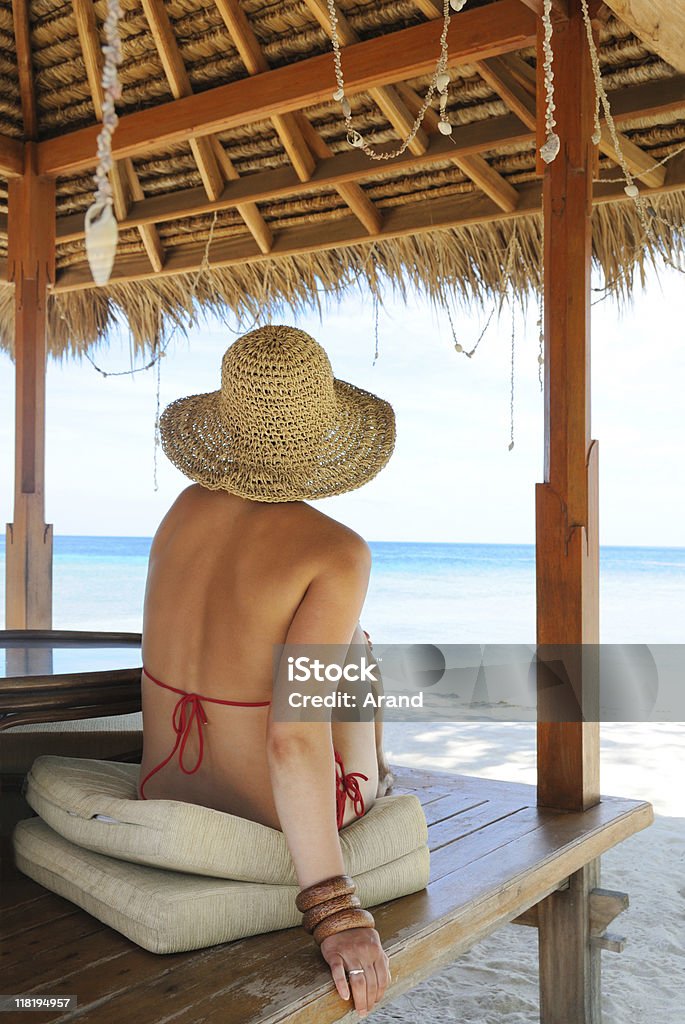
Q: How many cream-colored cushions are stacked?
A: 2